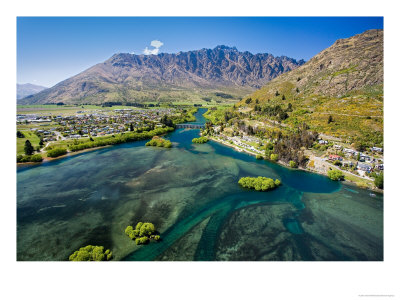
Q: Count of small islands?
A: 5